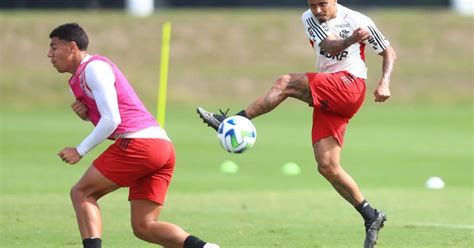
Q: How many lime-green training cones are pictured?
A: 2